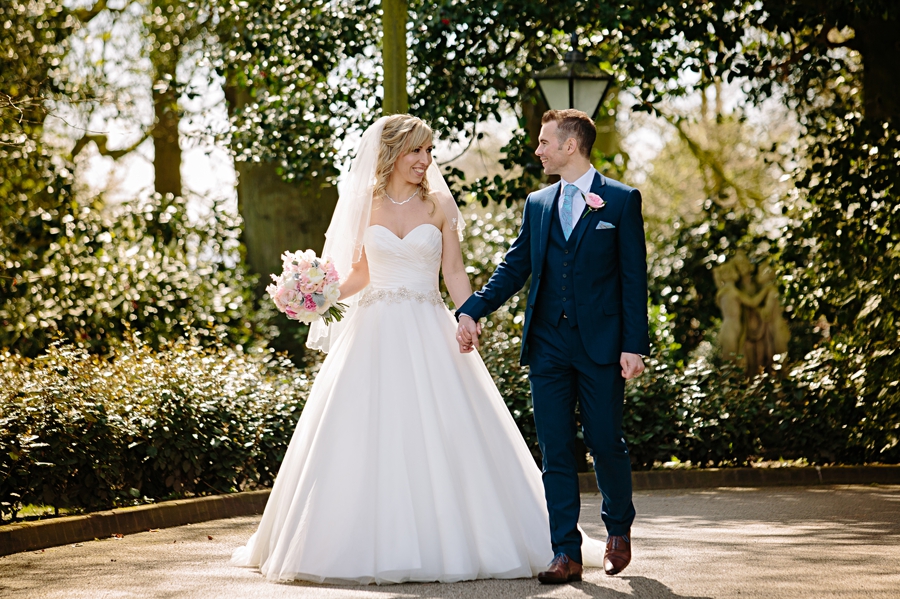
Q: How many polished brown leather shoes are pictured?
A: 2